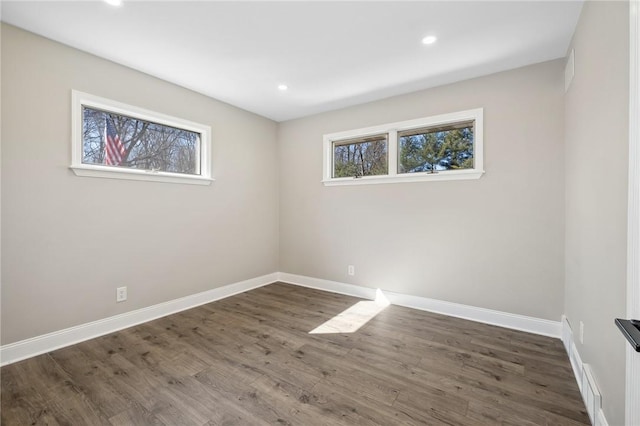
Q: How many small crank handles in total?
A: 3